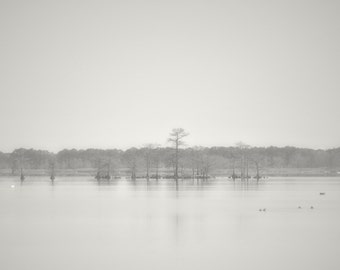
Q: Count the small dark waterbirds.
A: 5